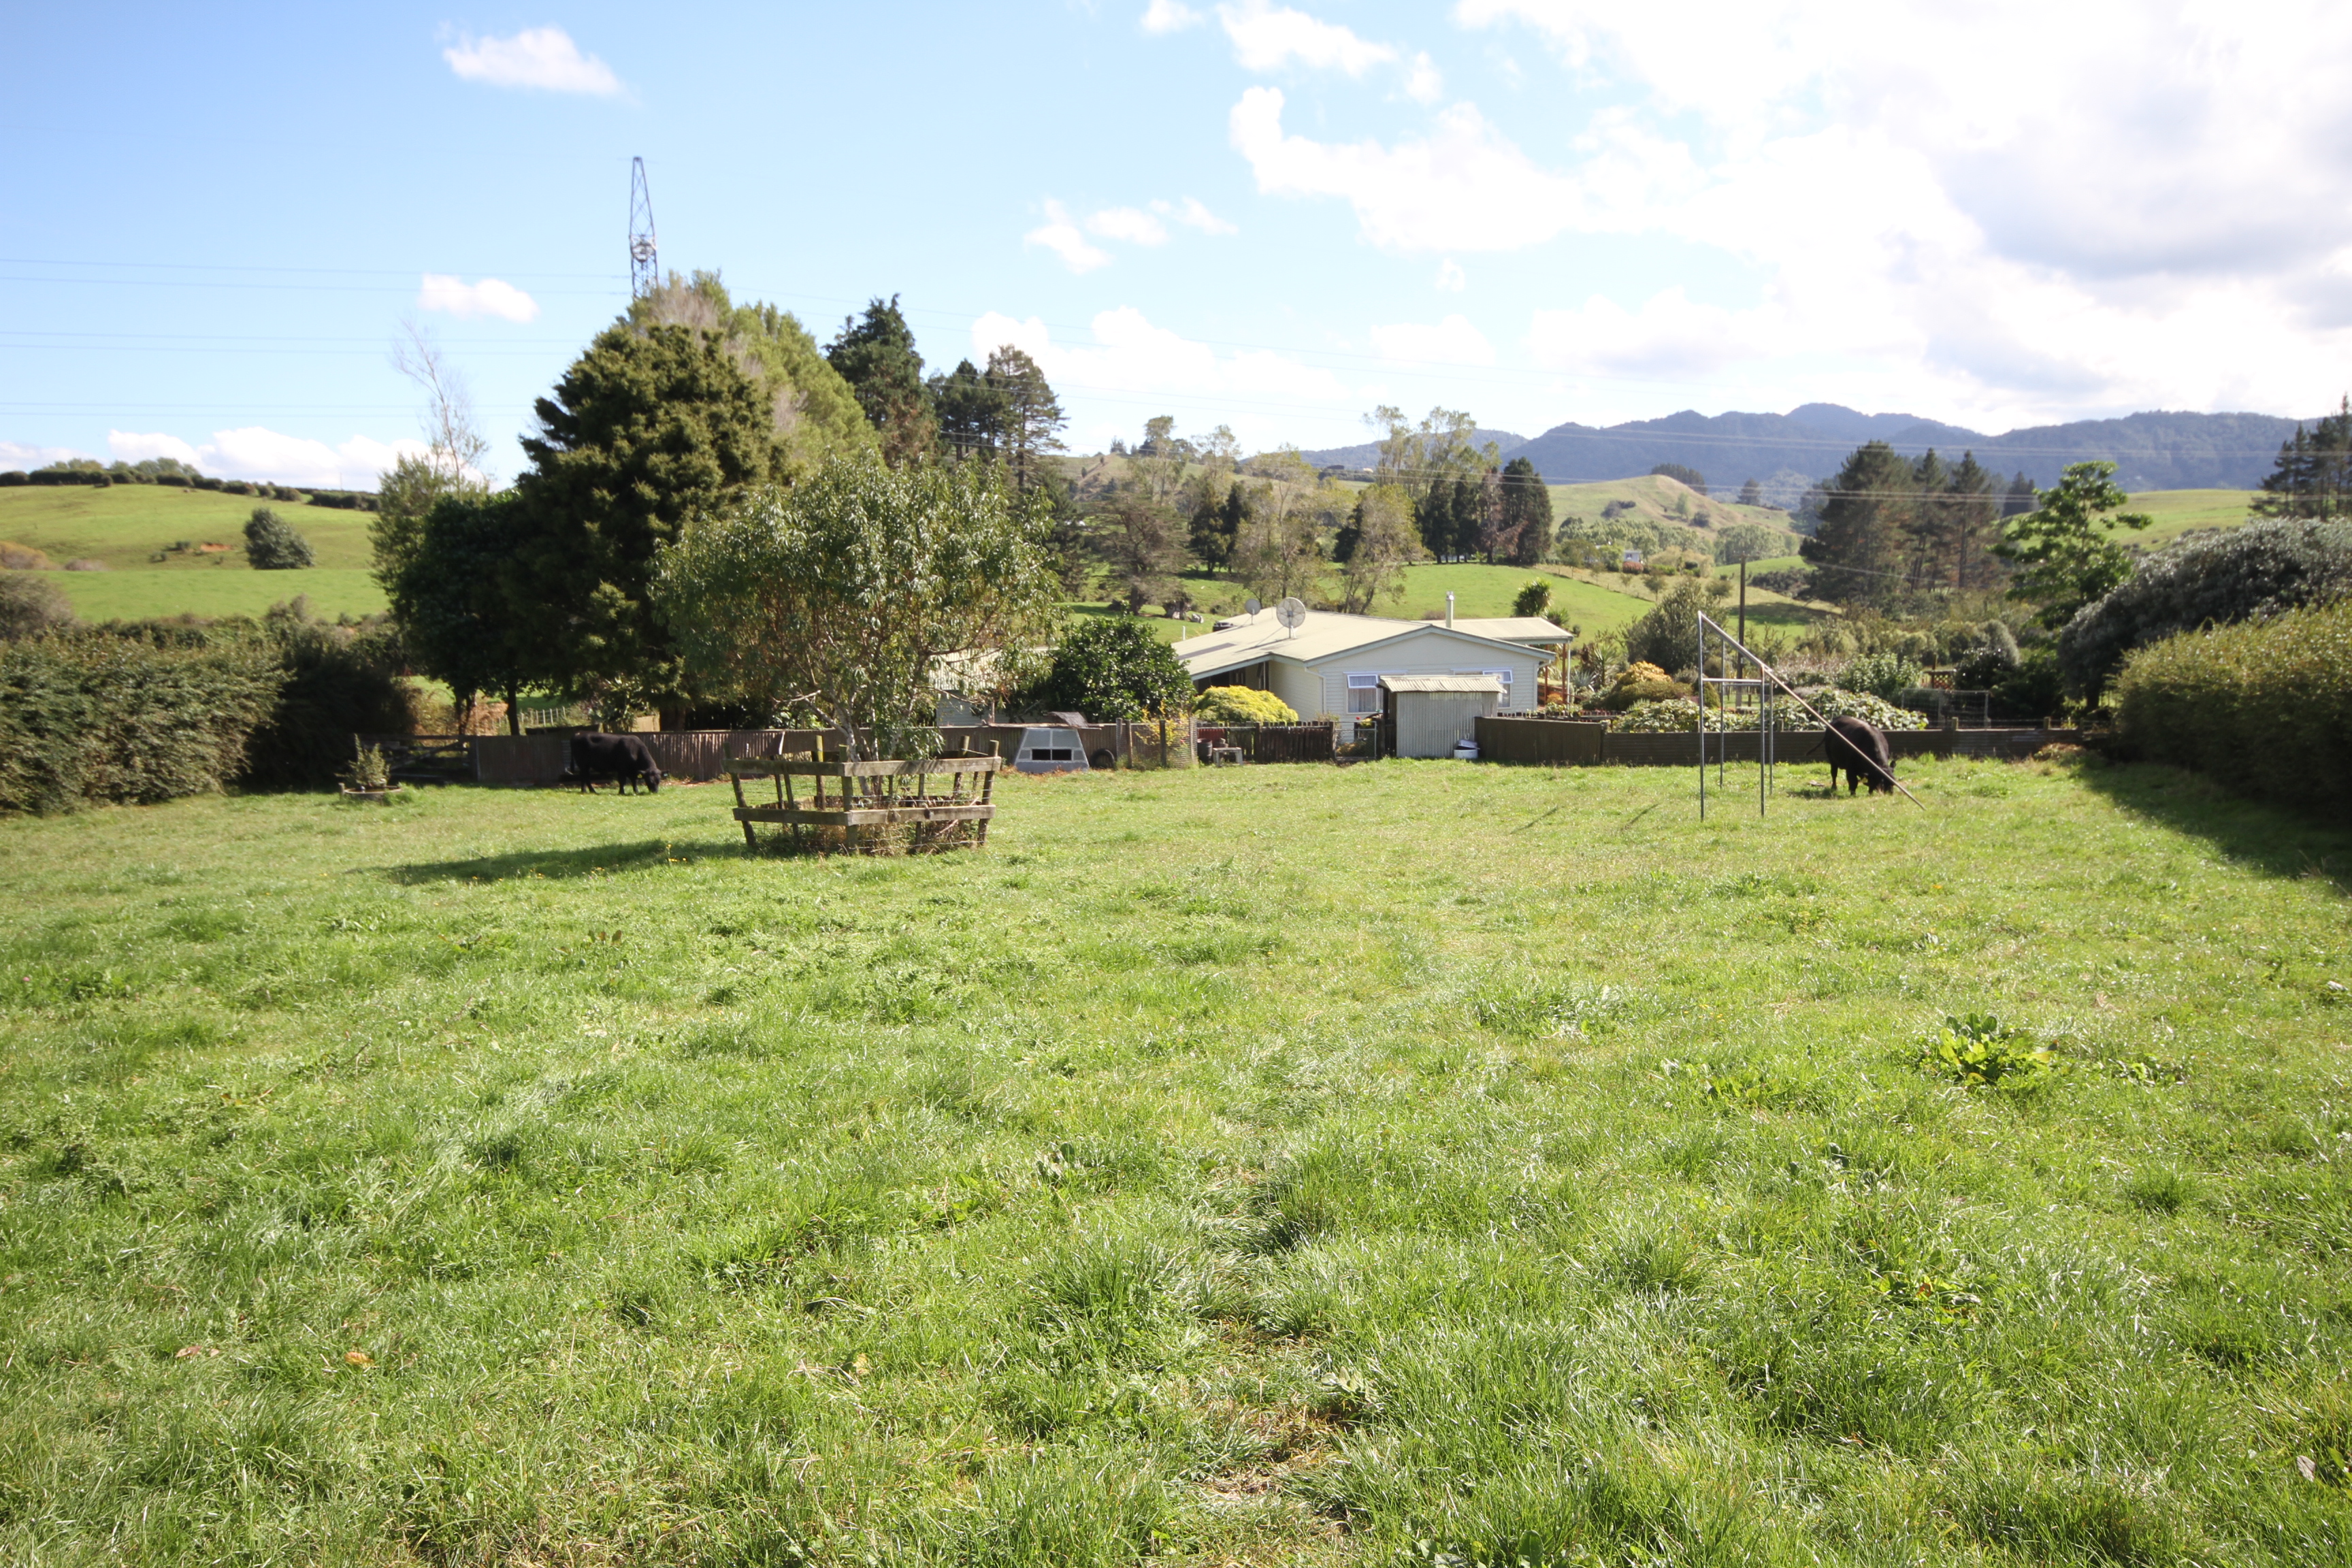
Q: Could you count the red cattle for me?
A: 0